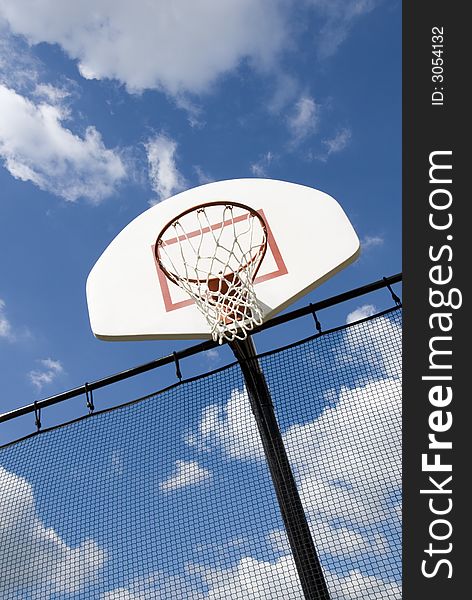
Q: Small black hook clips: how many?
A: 5